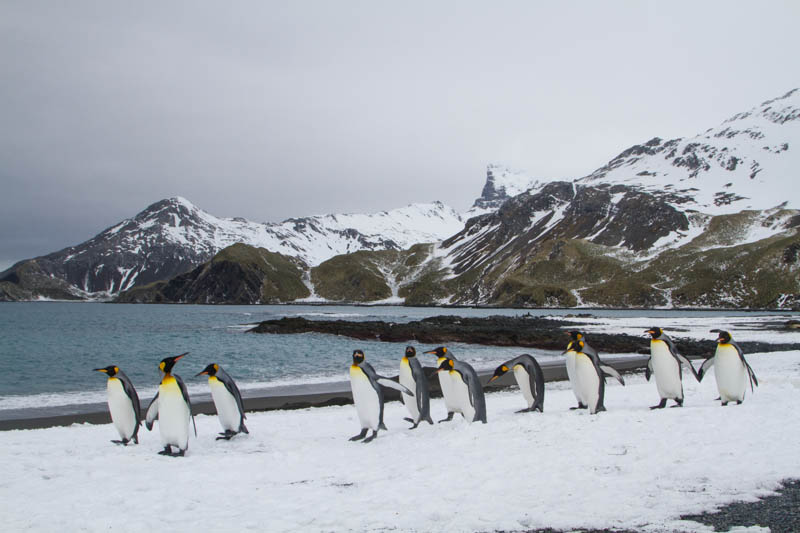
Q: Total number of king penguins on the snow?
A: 12